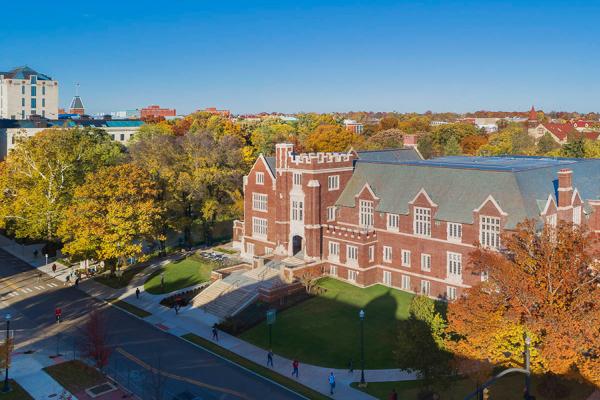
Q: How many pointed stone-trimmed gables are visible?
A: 6